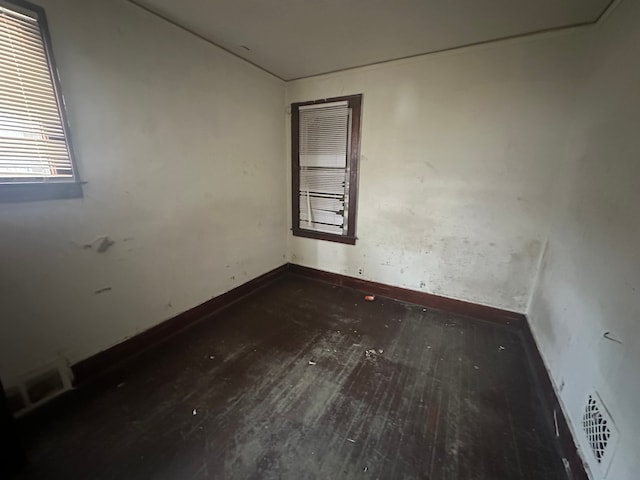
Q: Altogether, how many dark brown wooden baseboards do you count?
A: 3